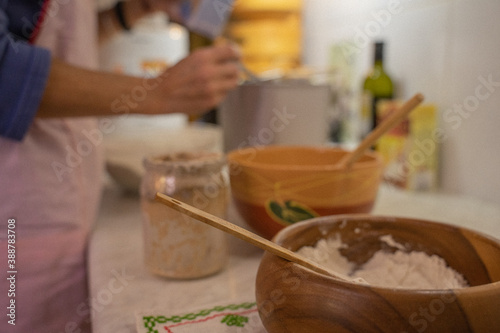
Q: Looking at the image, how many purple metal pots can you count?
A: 0